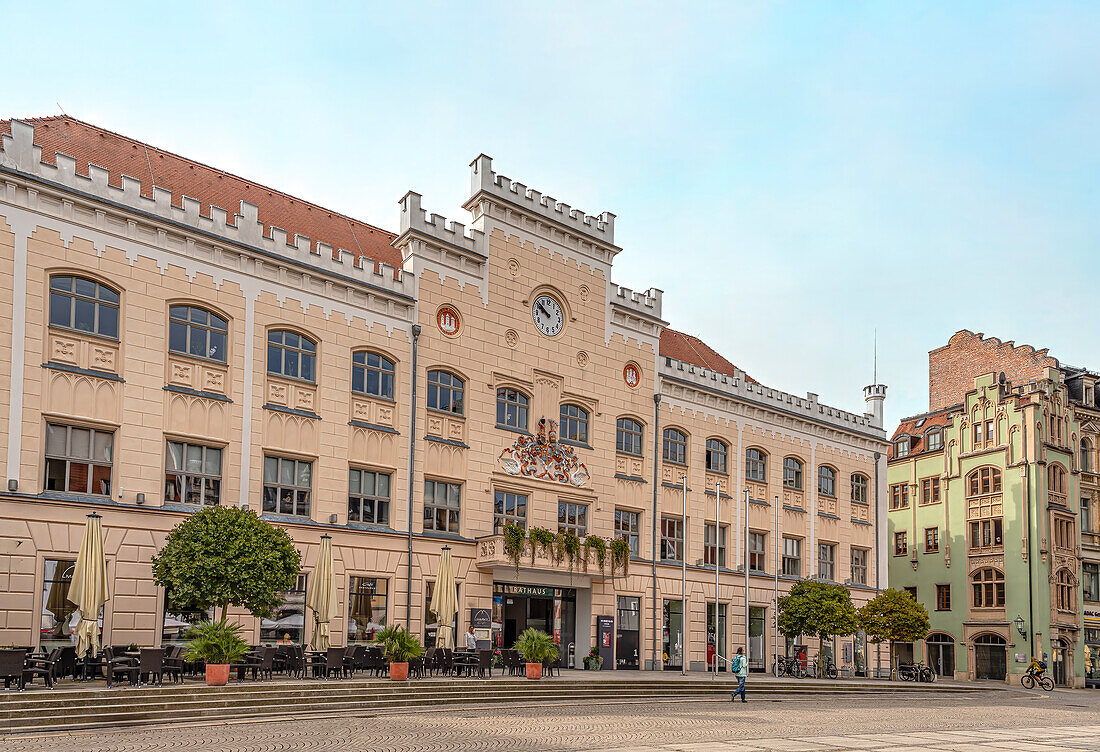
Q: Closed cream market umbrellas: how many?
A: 3